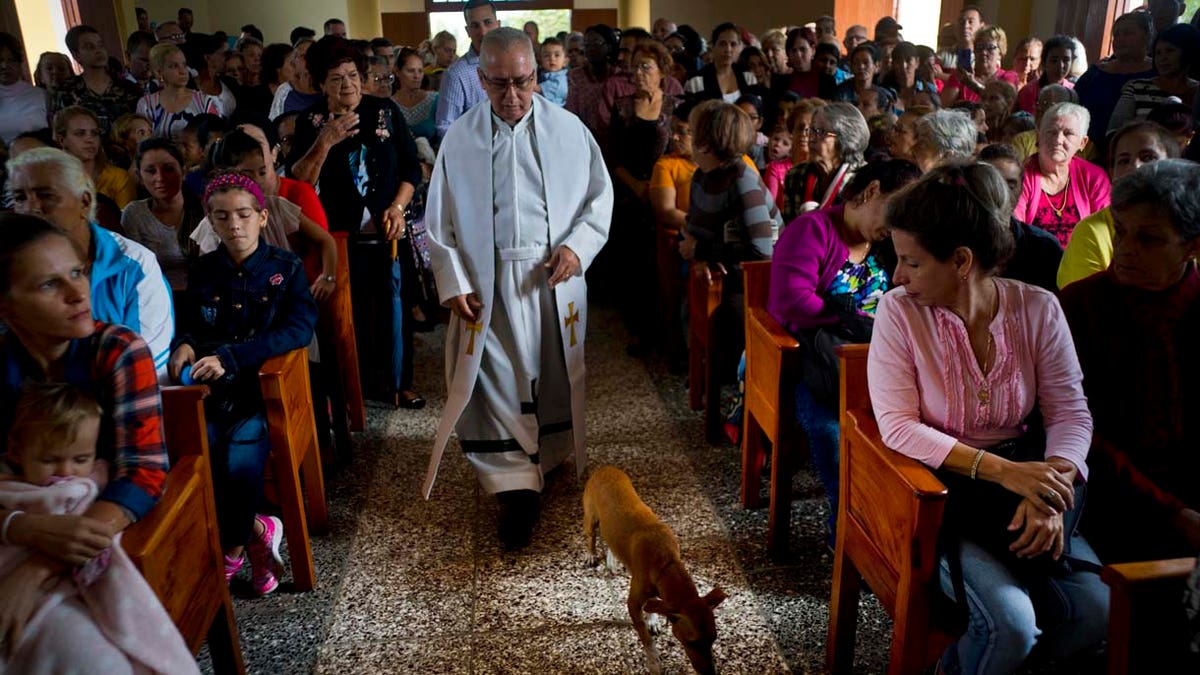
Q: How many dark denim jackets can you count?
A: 1